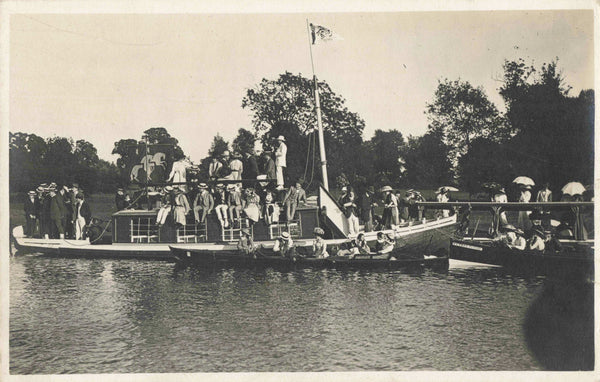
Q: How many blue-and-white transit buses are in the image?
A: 0